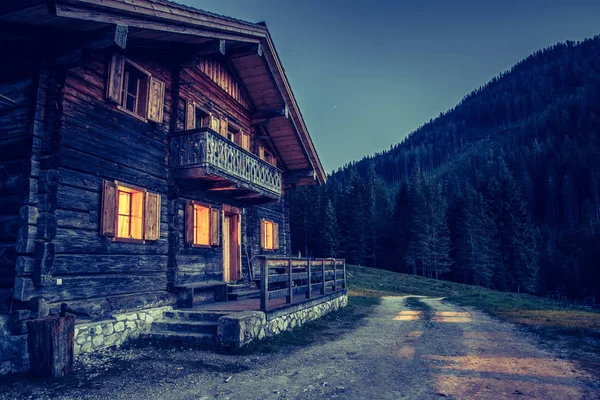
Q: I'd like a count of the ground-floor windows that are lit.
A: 3